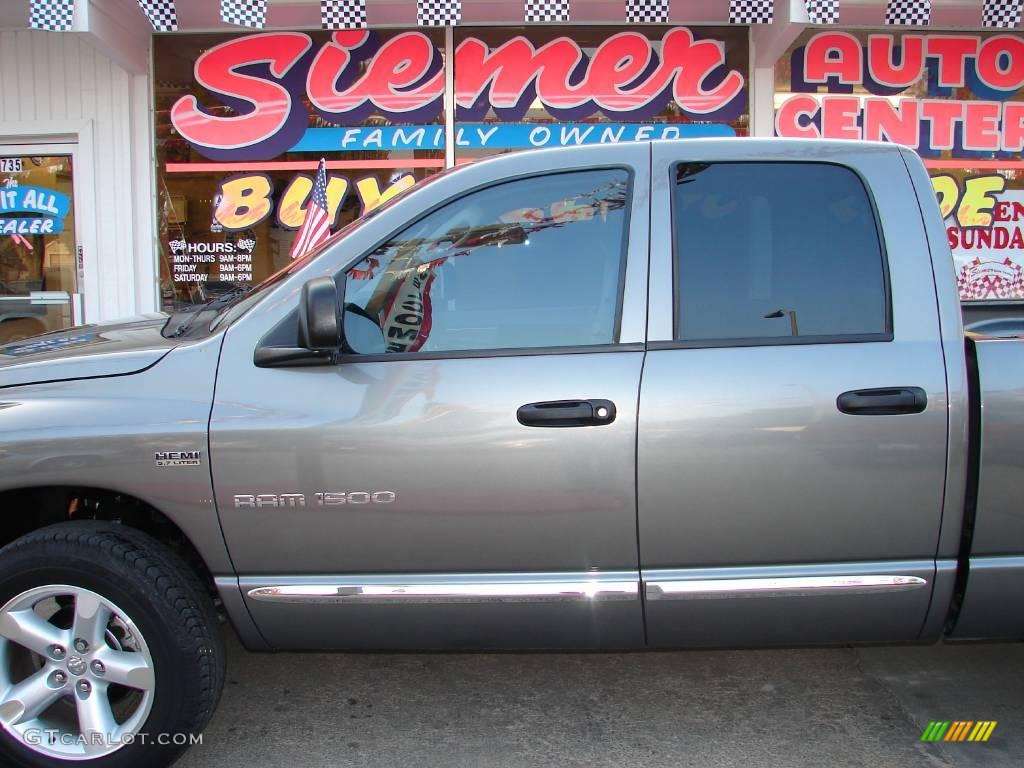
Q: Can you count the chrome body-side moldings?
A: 2